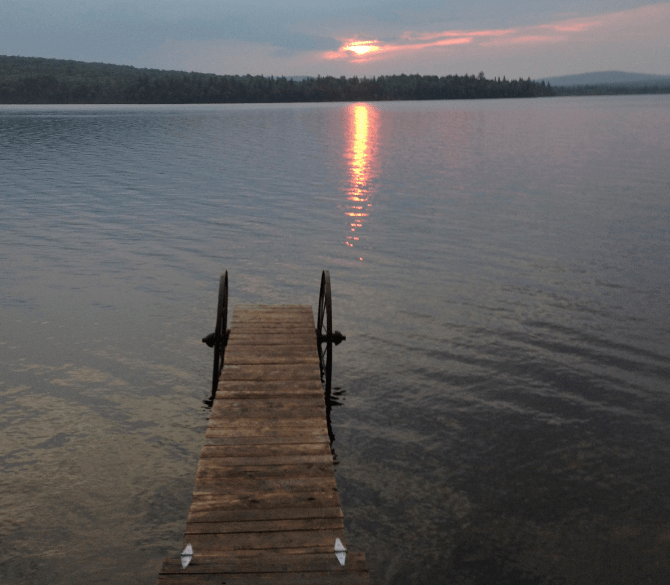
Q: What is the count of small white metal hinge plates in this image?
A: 2